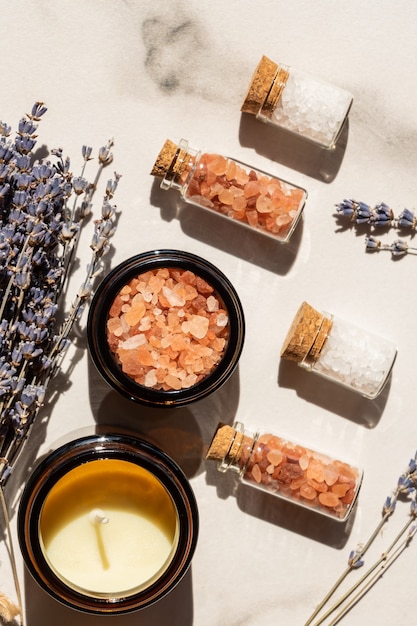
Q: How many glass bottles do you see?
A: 4